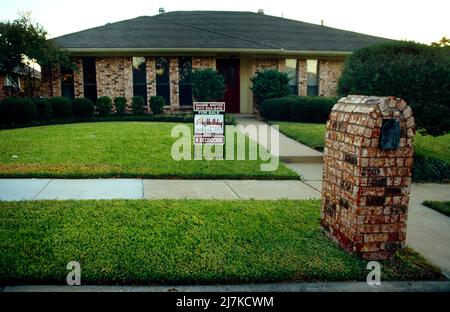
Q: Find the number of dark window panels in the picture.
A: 5